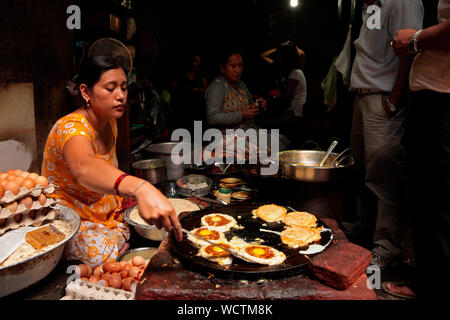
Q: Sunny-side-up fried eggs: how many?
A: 4